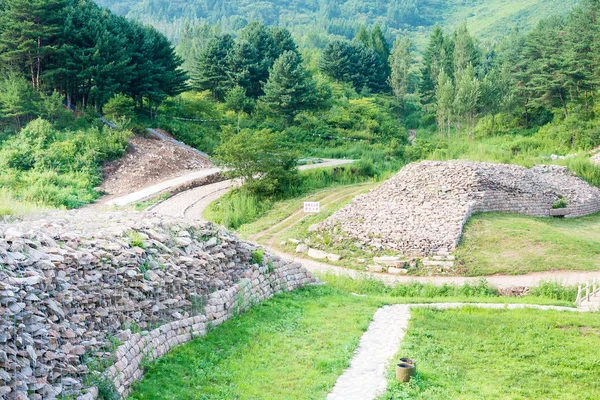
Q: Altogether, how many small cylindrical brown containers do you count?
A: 2